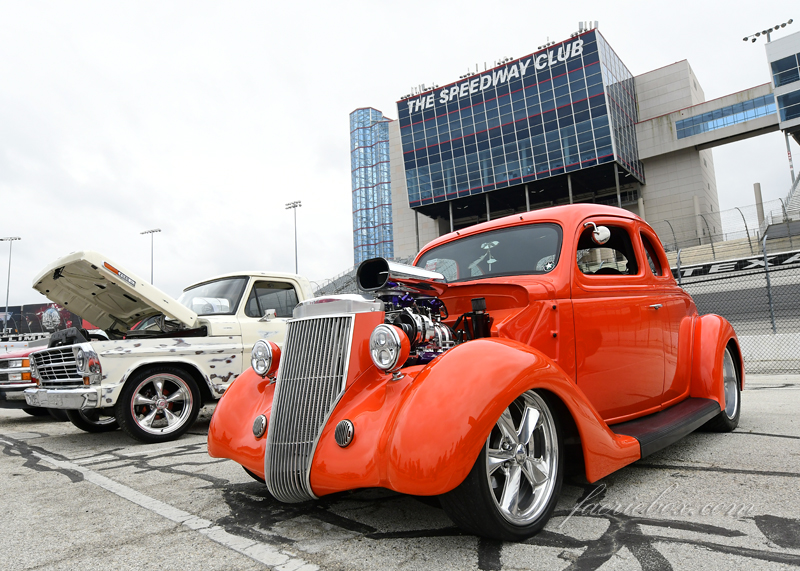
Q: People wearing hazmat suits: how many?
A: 0